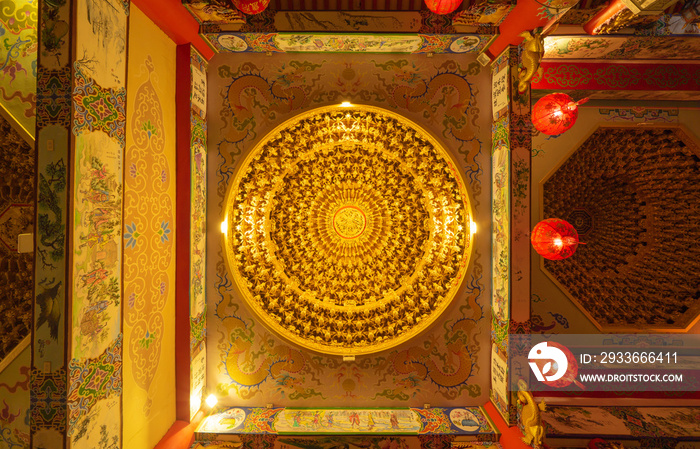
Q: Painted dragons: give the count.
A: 4